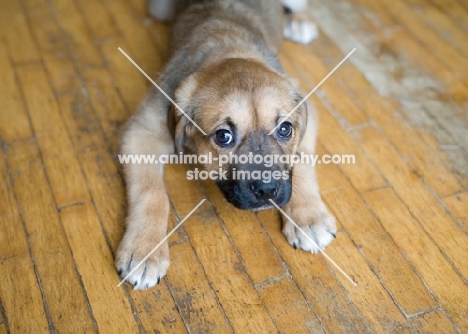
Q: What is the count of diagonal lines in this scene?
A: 4